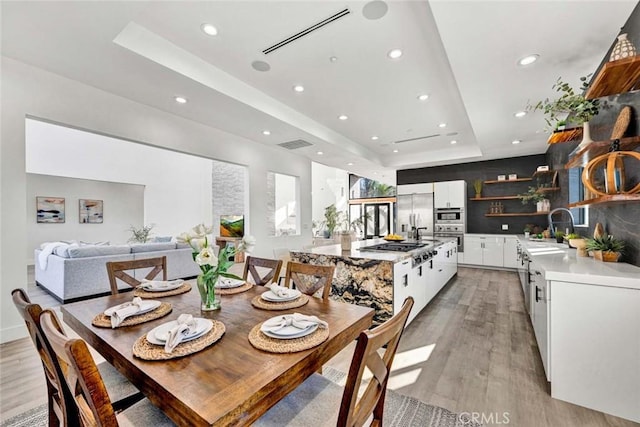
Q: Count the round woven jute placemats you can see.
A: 6